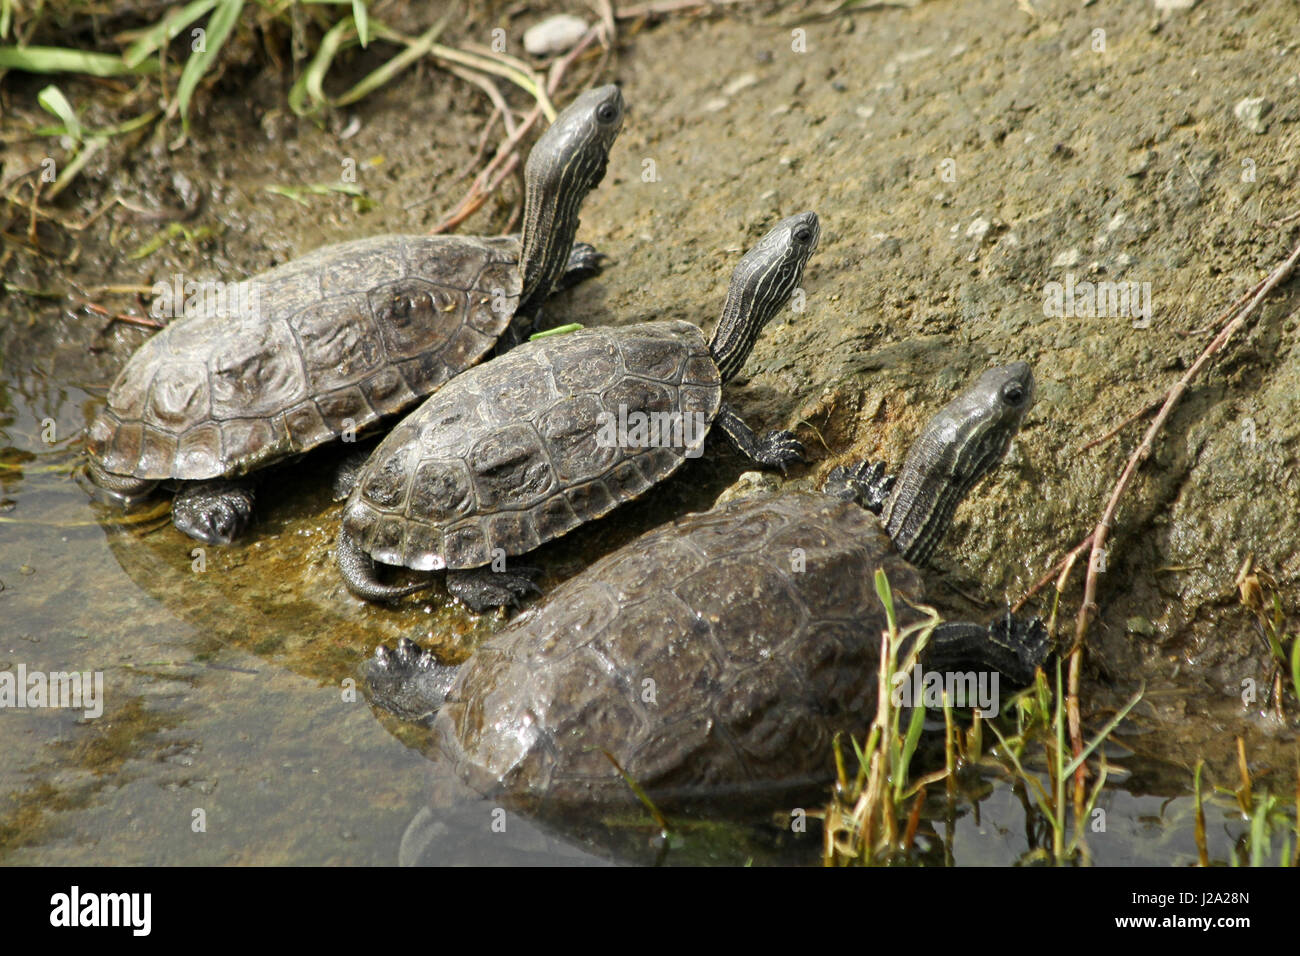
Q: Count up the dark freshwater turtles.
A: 3